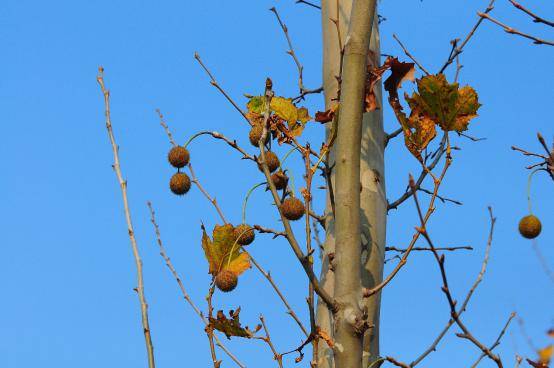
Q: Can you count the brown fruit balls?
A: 9